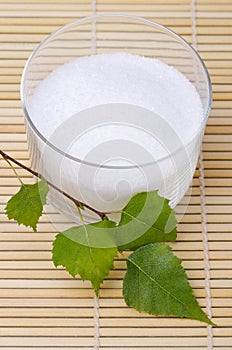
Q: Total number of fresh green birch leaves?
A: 4